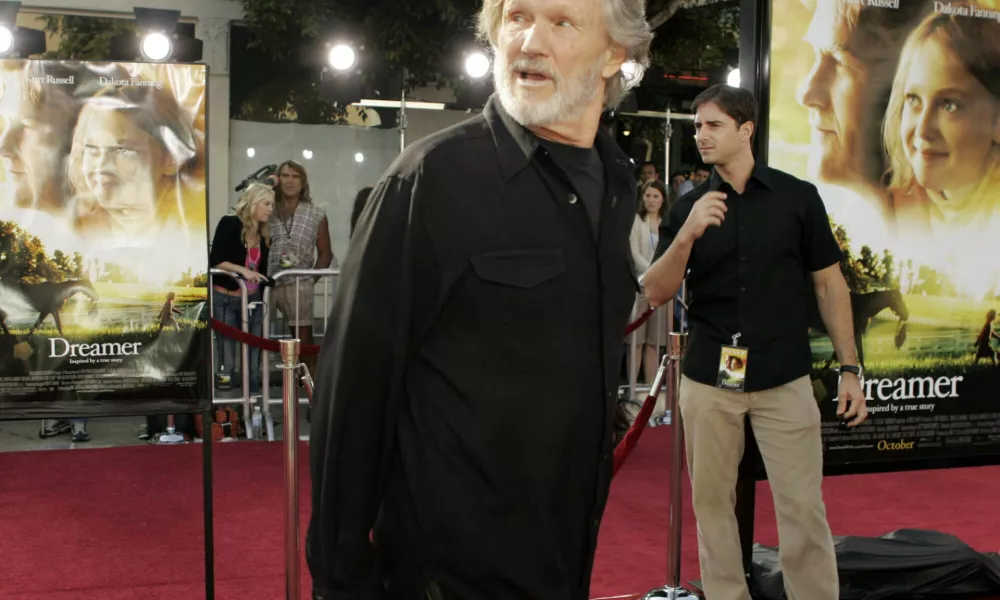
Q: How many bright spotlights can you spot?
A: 6